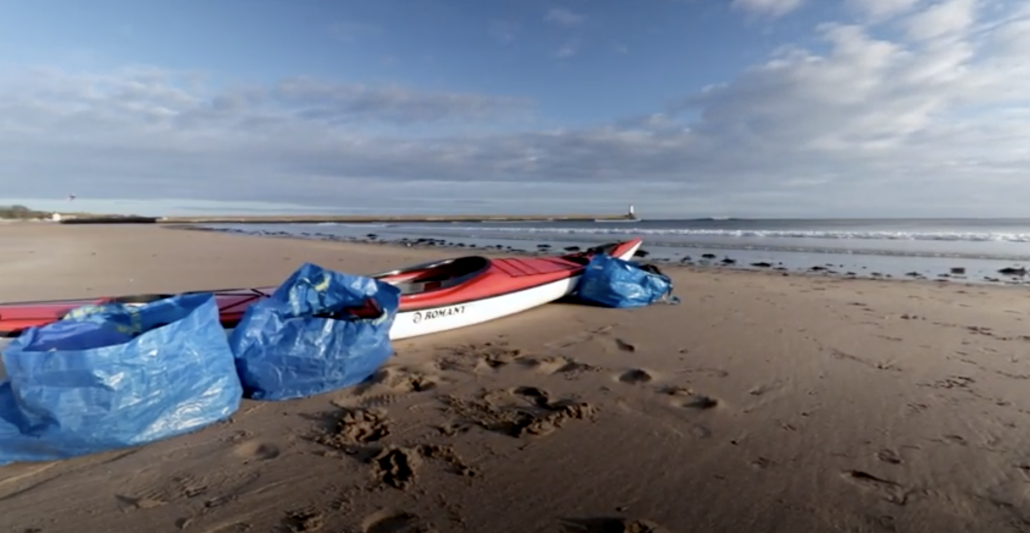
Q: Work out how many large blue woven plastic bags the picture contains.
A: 3